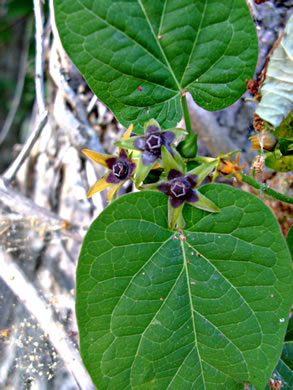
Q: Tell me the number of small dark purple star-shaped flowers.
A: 3